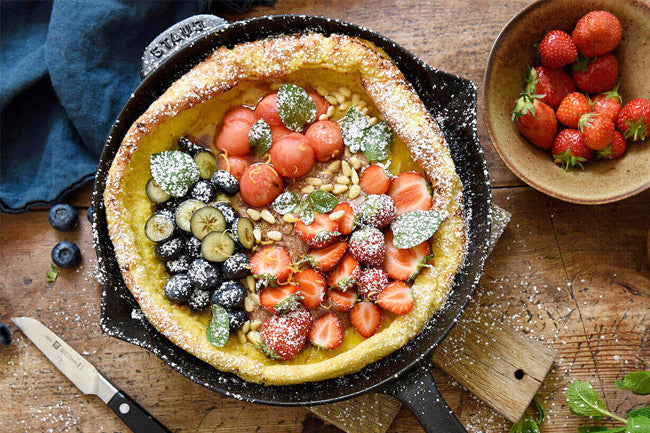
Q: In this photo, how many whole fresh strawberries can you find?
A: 11